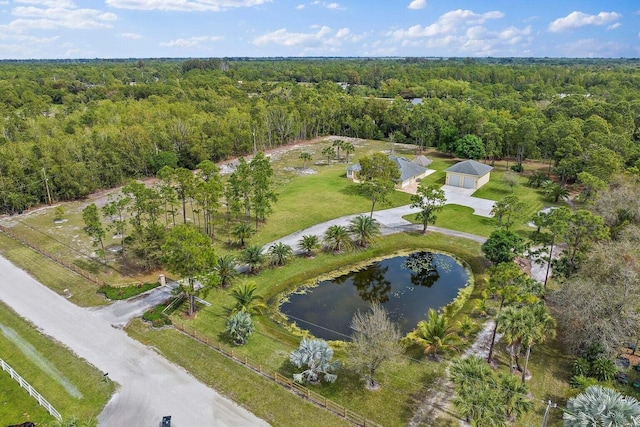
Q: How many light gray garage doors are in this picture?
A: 2